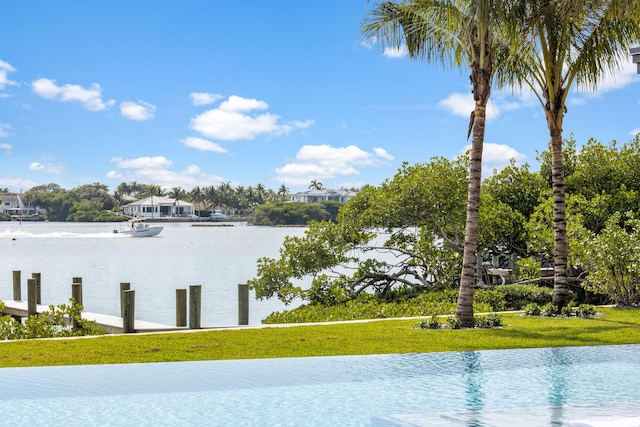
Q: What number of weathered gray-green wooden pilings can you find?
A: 10